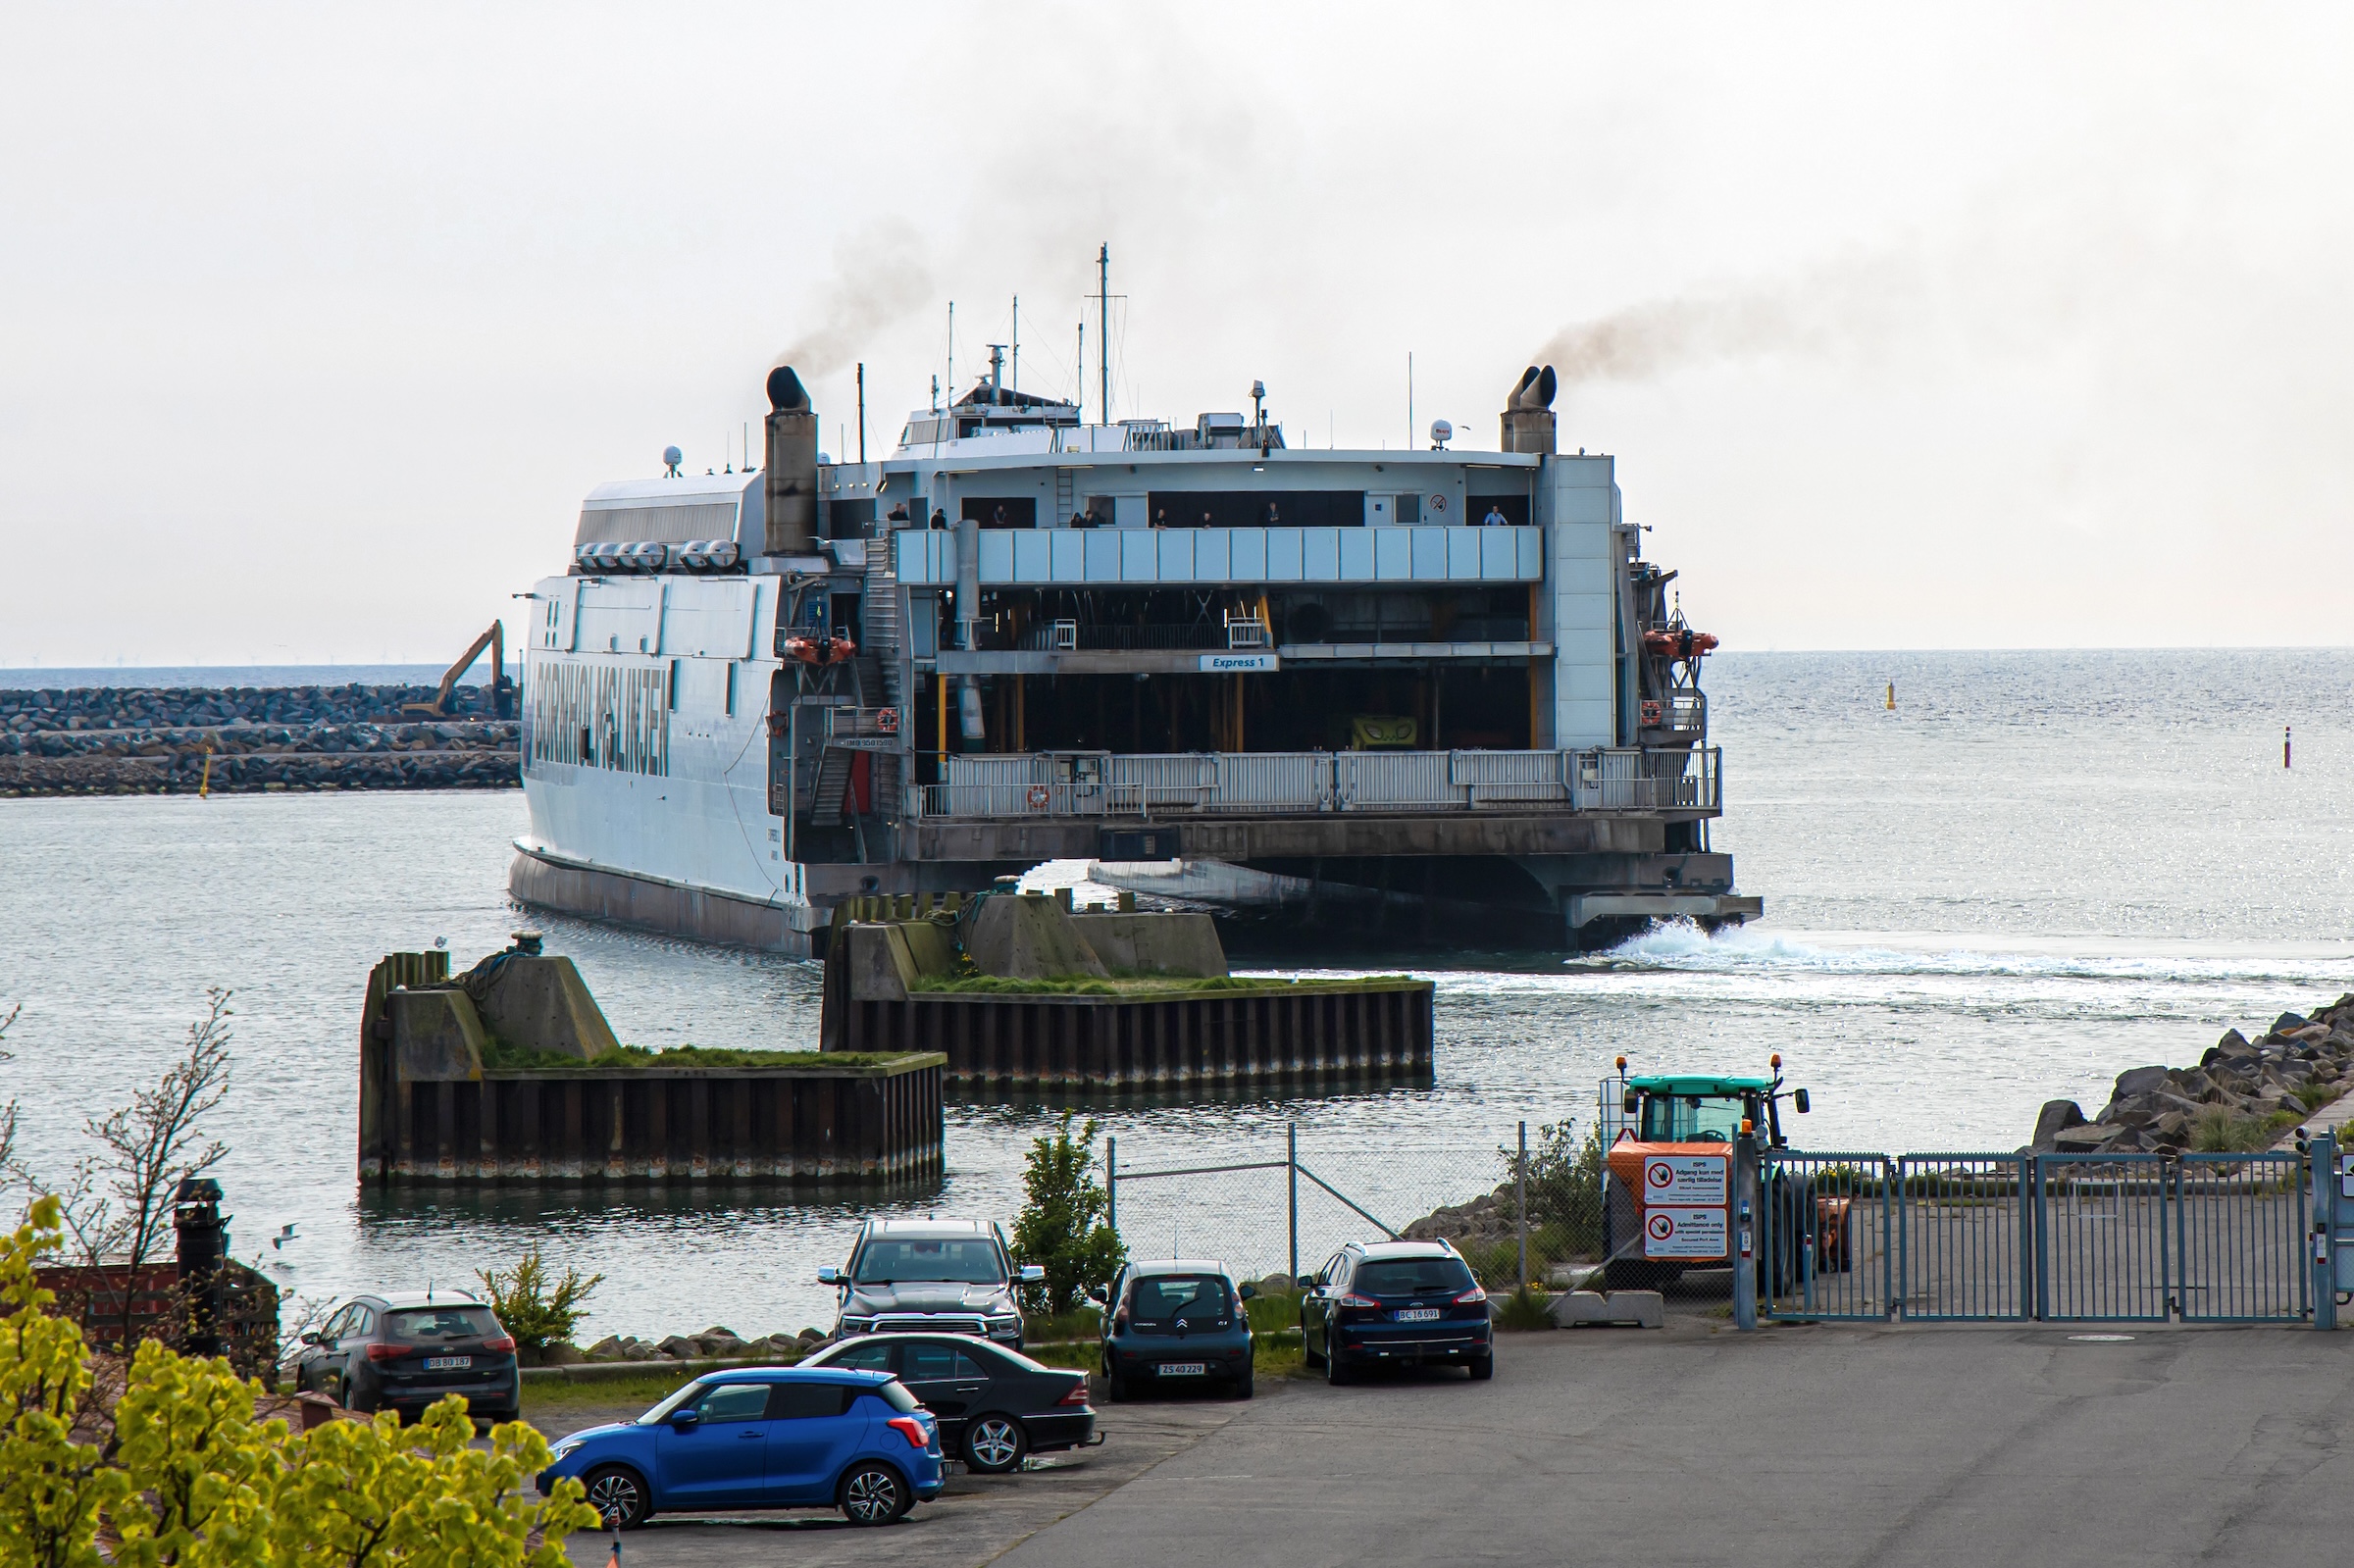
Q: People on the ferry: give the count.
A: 10